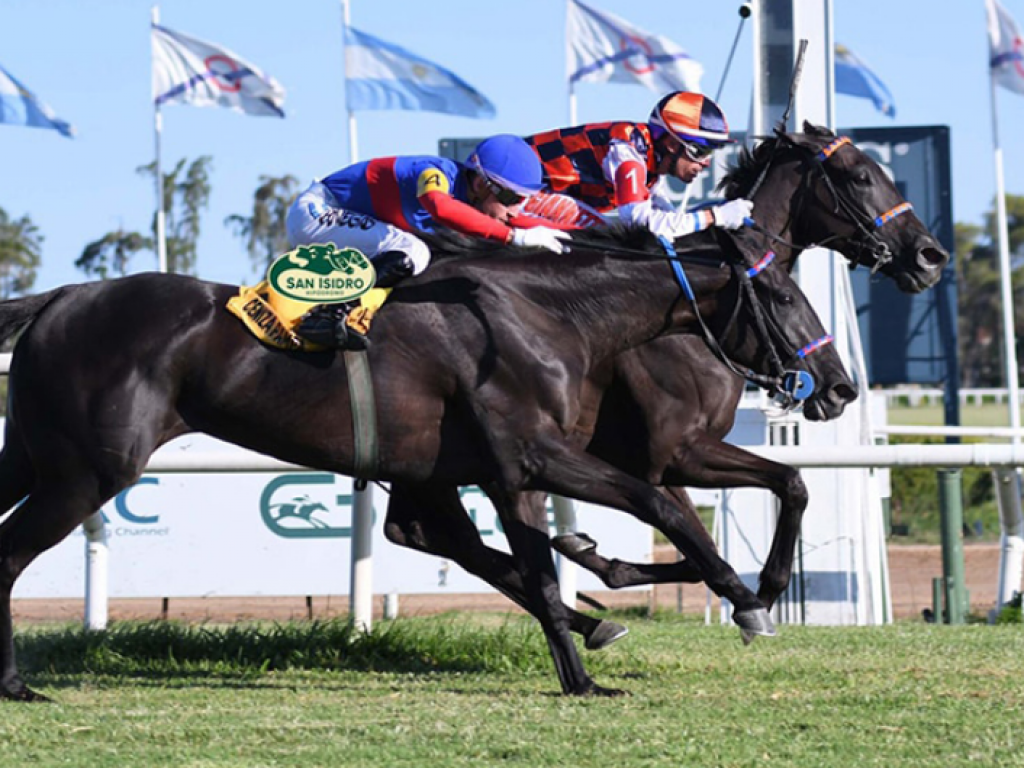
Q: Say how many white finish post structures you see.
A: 1